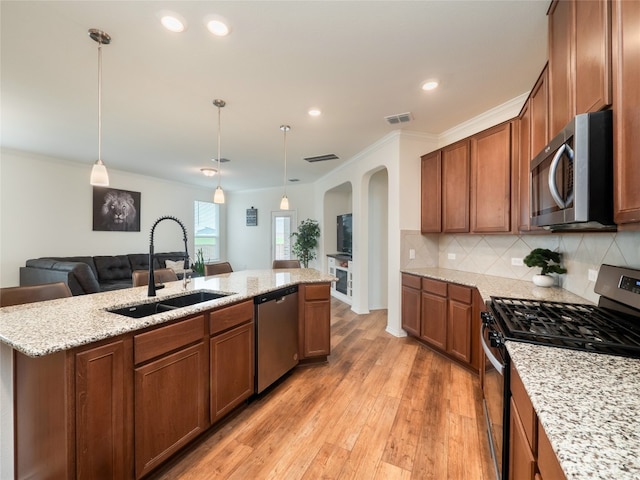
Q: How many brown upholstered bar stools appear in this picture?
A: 4